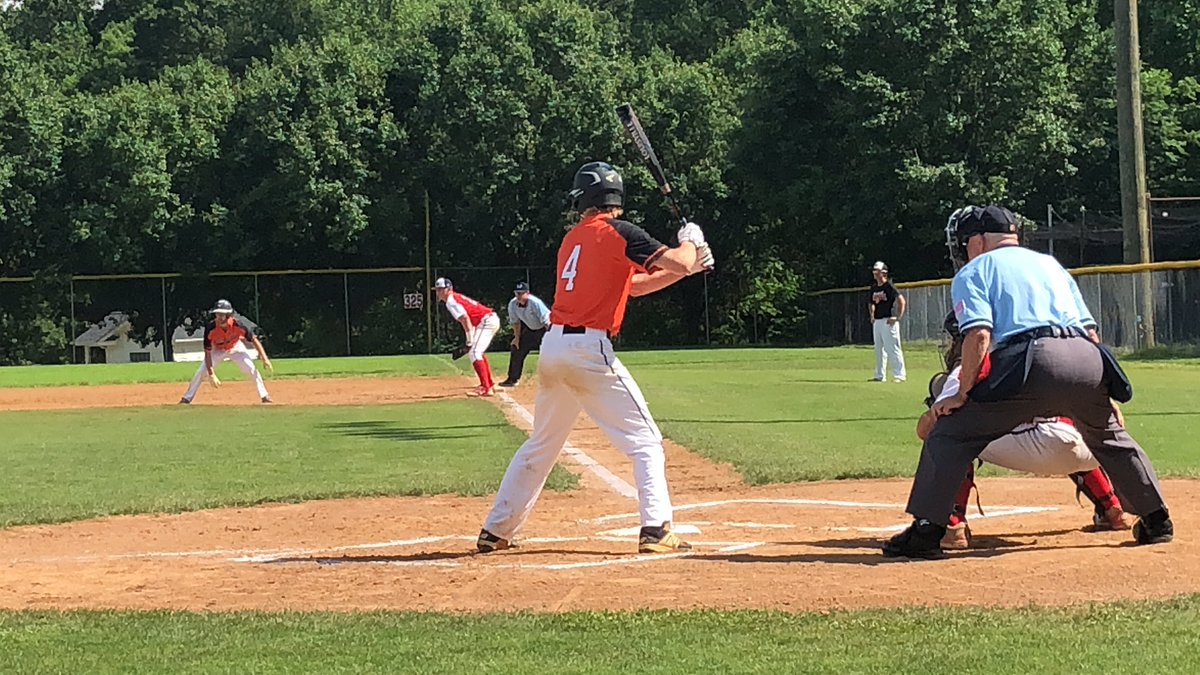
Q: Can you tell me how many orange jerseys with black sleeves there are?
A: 2